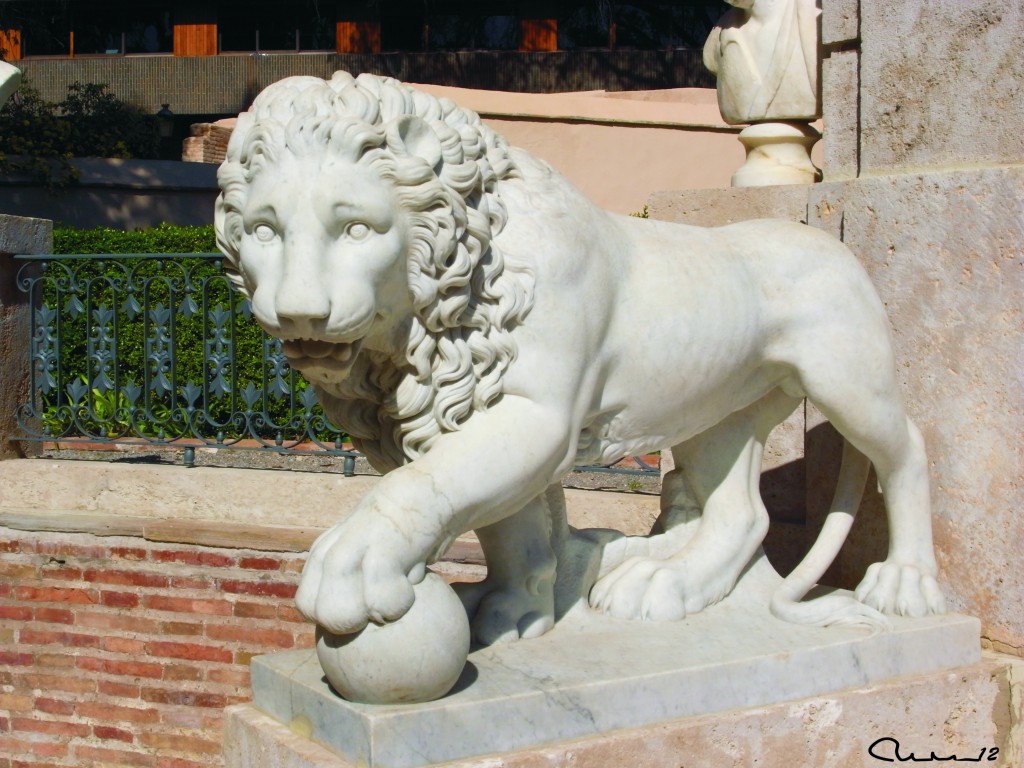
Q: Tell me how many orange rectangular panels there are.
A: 4